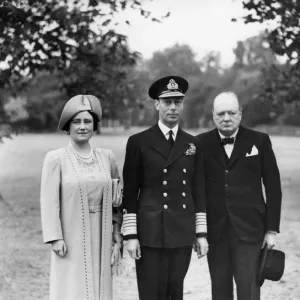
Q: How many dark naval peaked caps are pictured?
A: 1